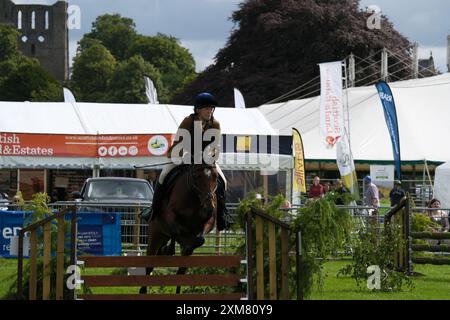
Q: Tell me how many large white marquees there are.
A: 2